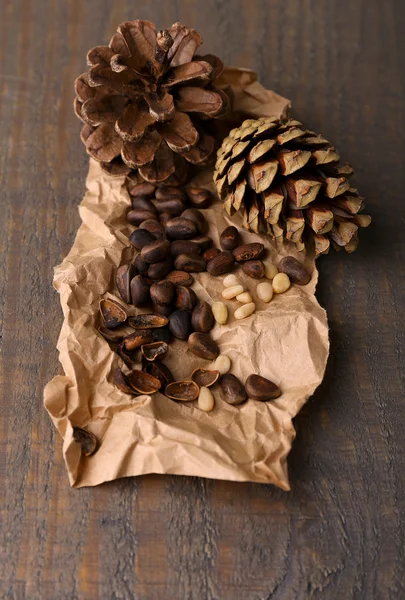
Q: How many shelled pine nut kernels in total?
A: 10